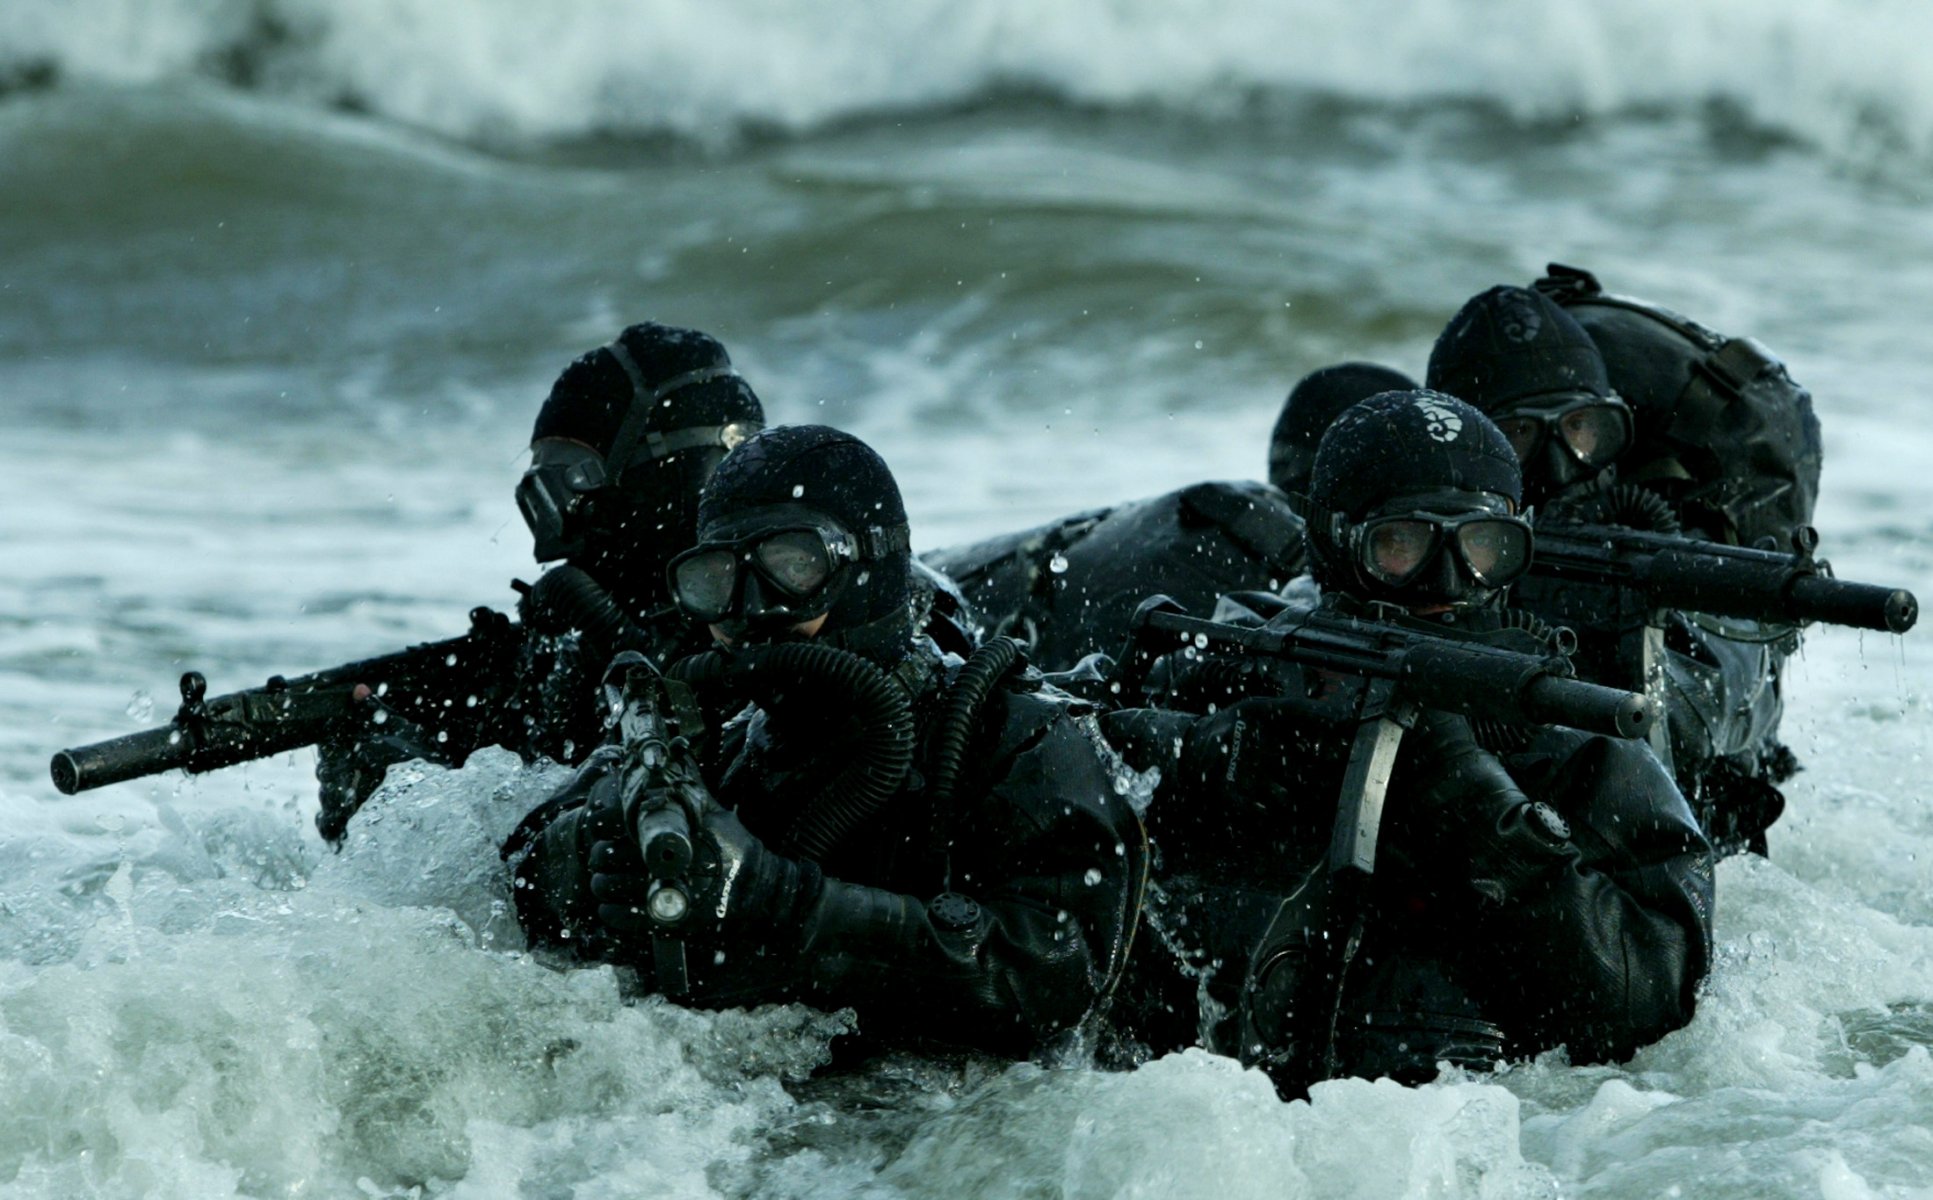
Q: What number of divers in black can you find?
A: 5